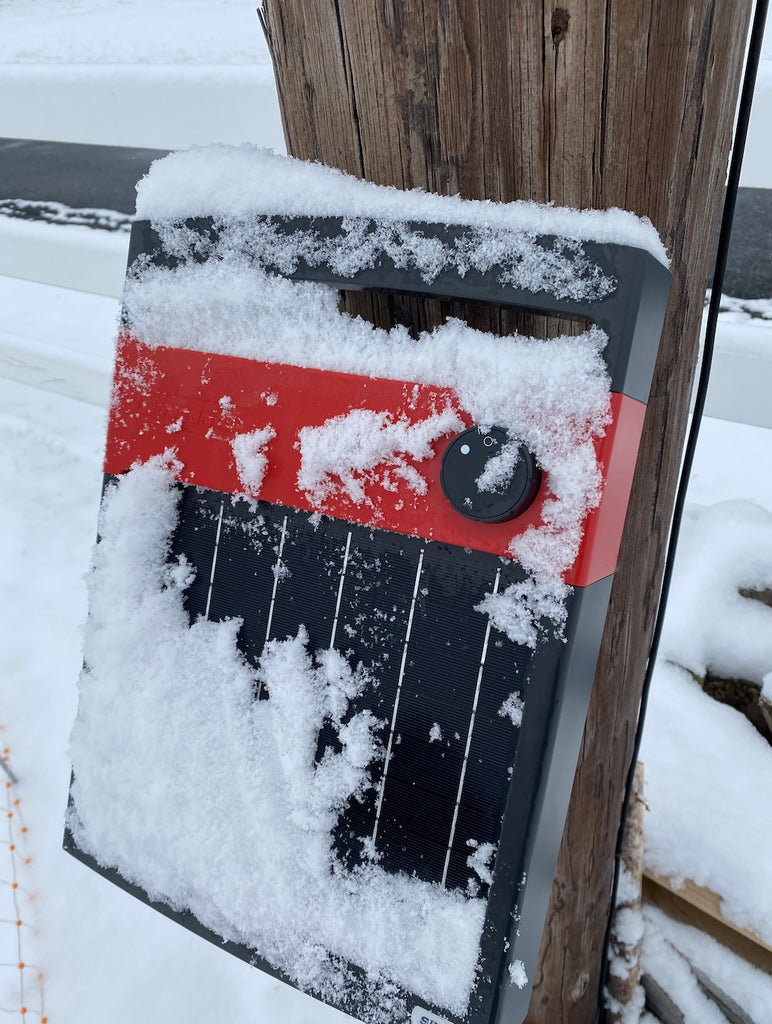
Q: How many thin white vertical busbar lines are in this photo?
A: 5